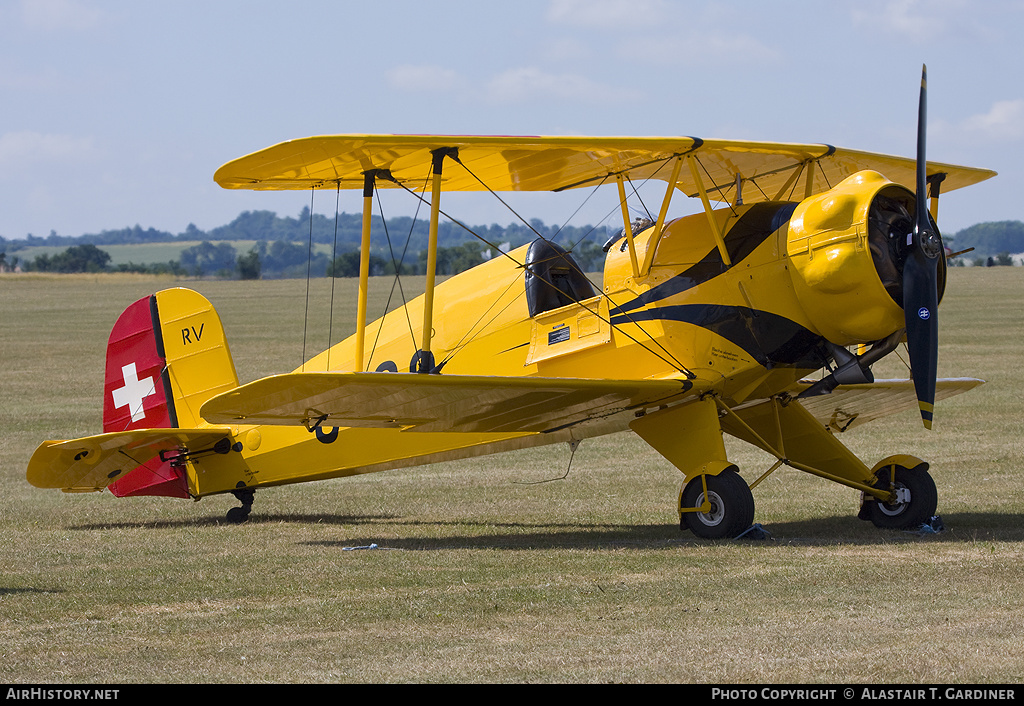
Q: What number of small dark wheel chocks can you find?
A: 2